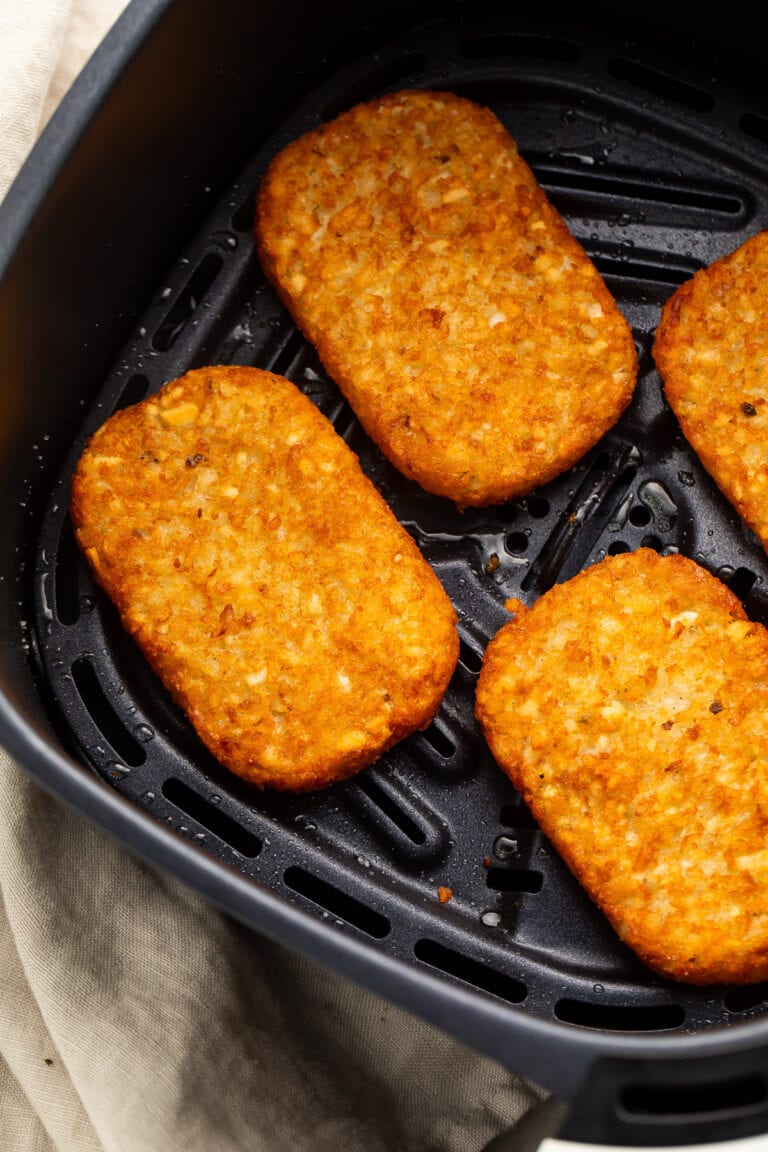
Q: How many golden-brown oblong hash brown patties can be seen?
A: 4